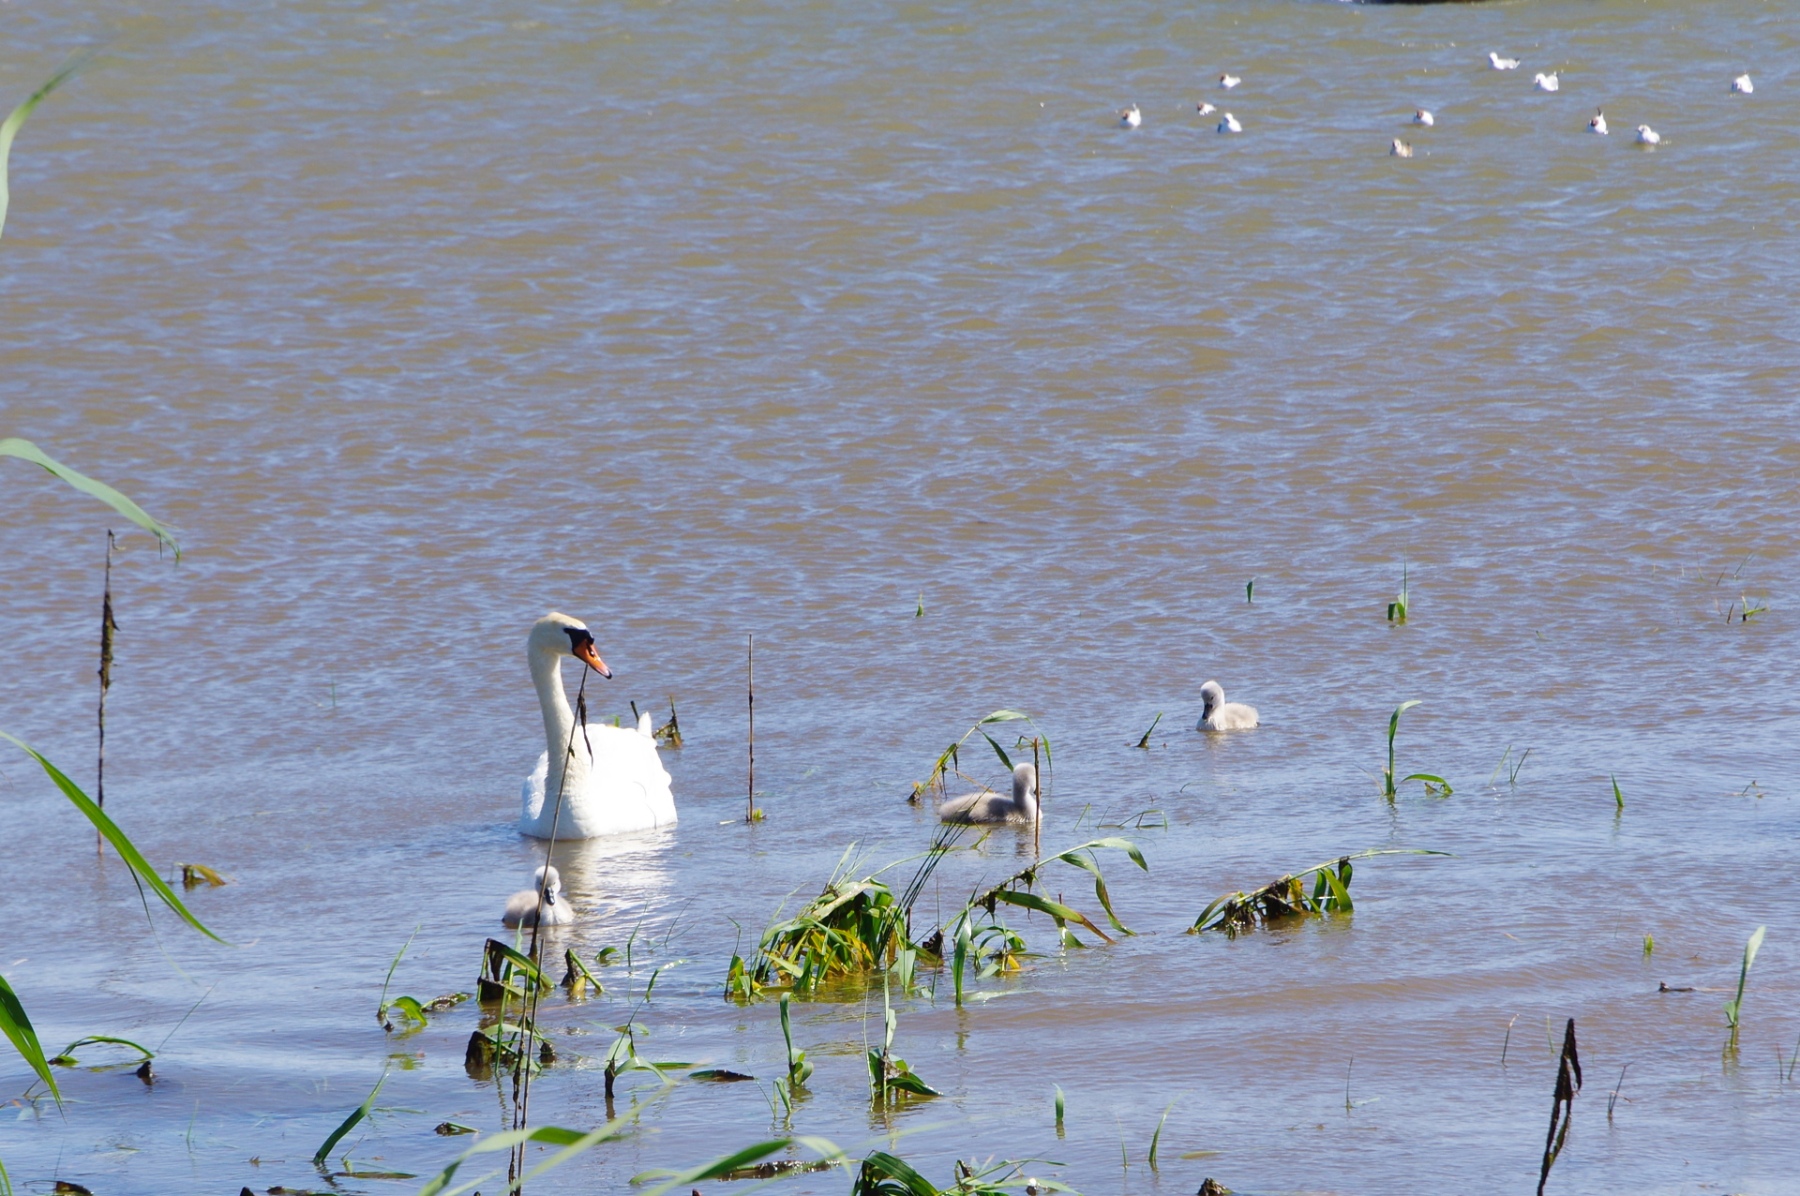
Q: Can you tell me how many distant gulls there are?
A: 11